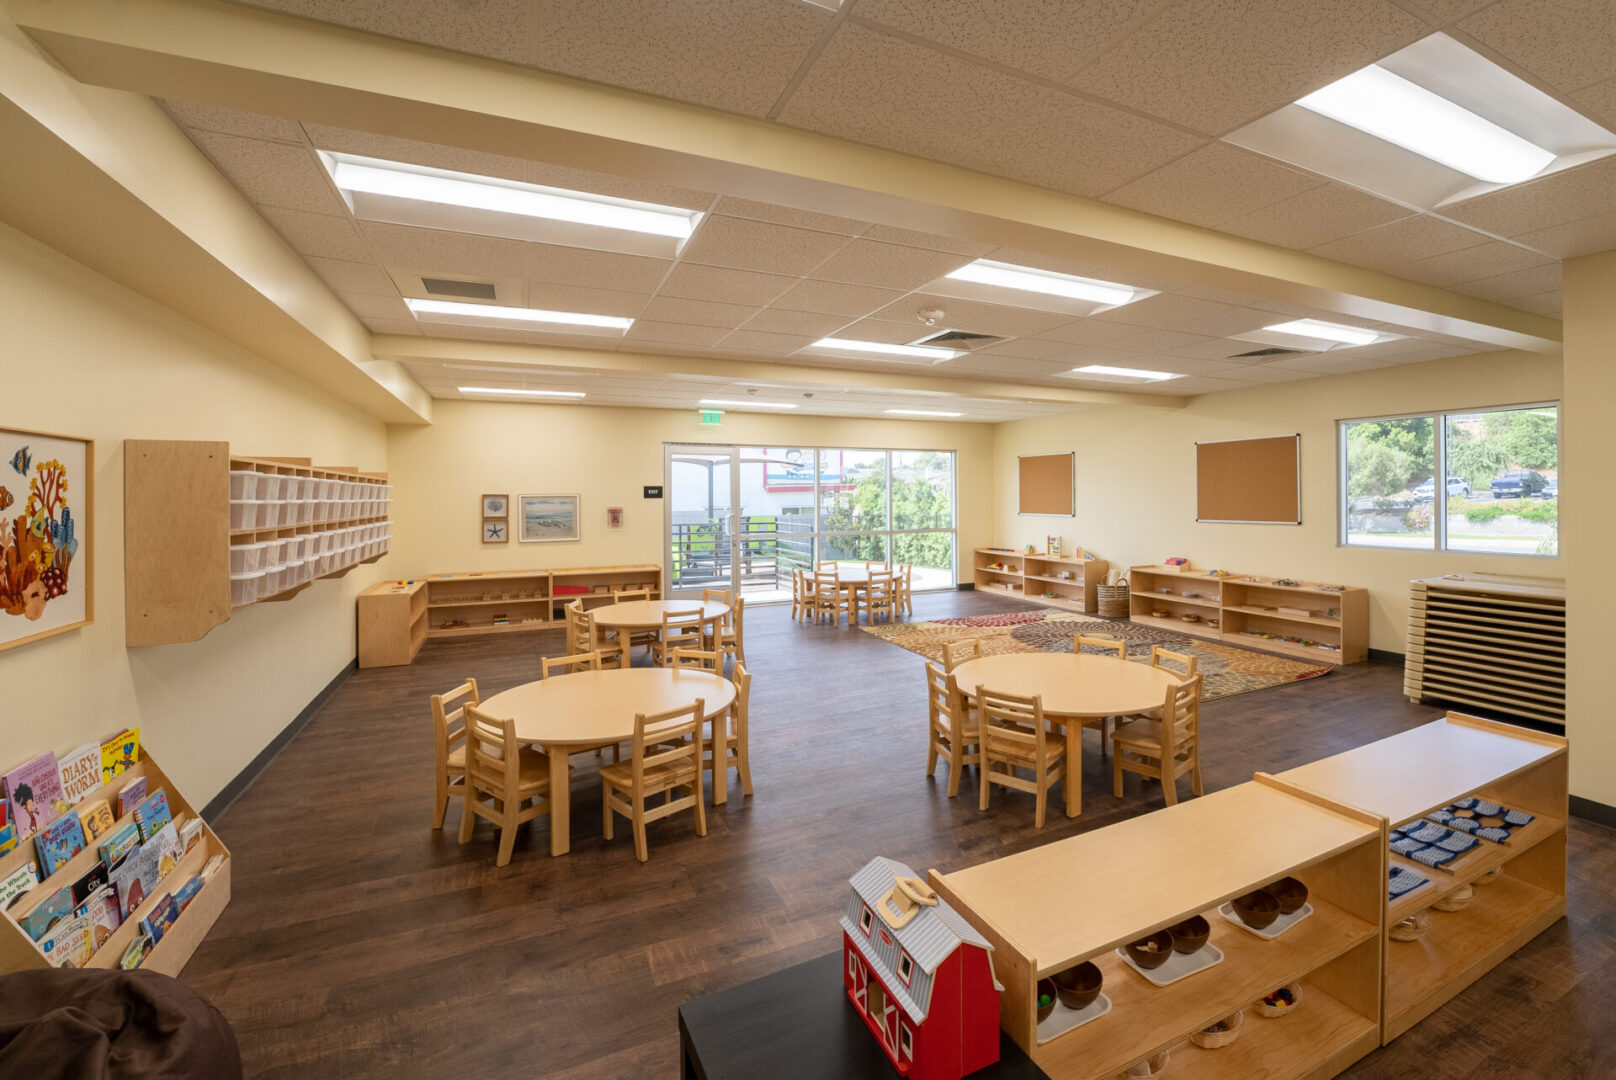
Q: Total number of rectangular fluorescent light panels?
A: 10